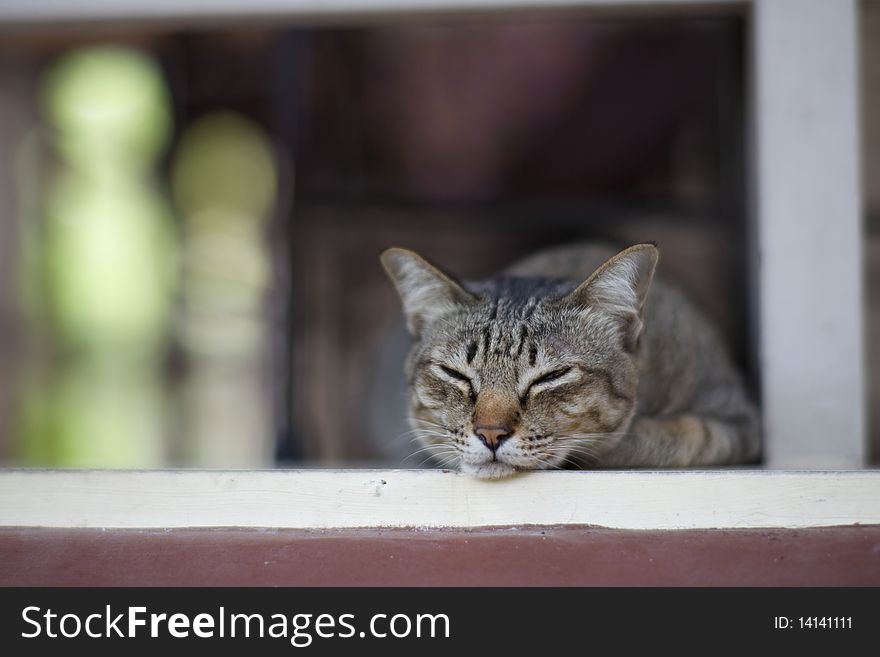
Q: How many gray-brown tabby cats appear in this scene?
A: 1